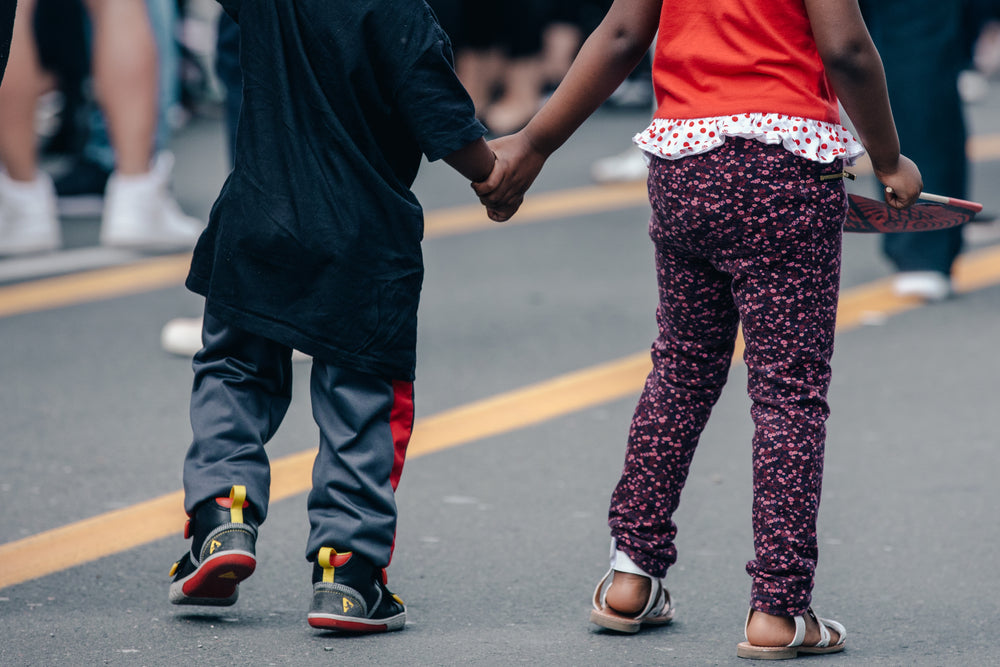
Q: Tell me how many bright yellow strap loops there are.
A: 2